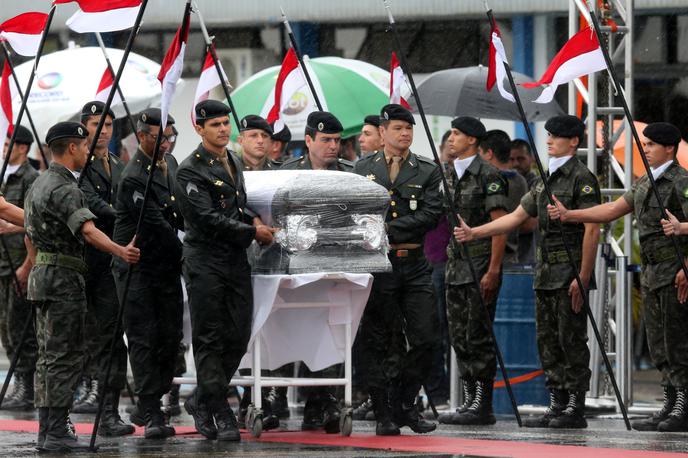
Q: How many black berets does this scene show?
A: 13